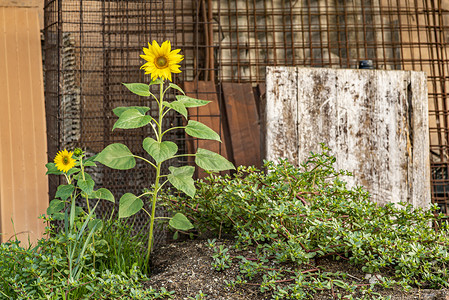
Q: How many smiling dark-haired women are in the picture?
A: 0